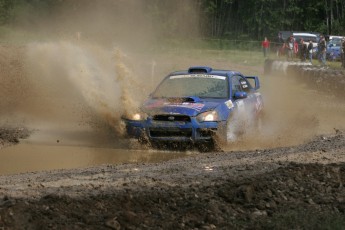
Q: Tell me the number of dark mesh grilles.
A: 2